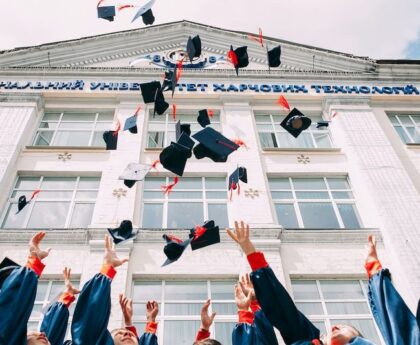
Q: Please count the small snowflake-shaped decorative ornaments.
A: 4